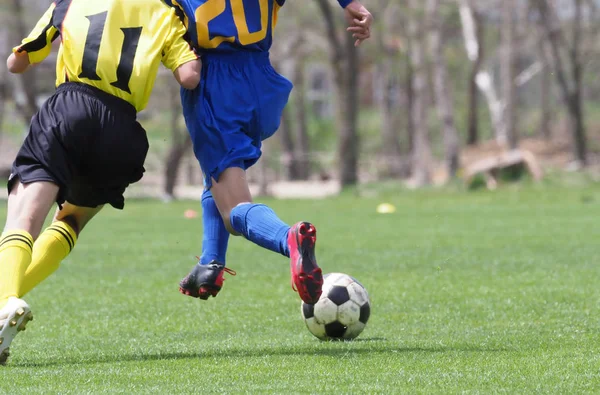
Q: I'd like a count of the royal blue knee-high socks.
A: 2